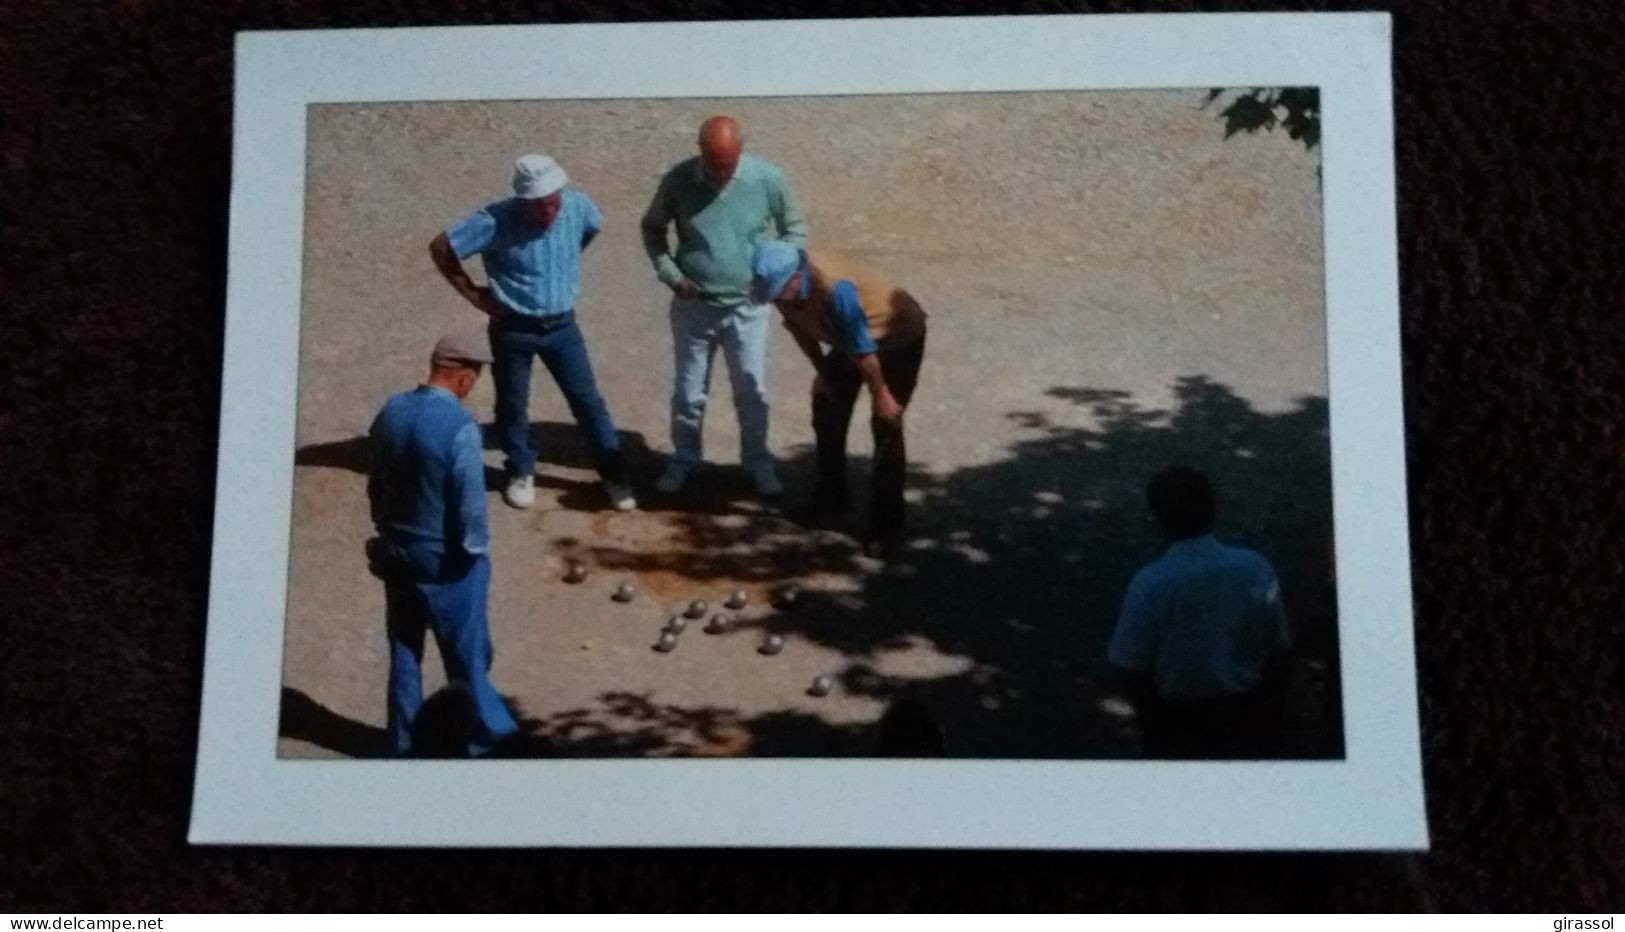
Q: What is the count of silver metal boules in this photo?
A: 10